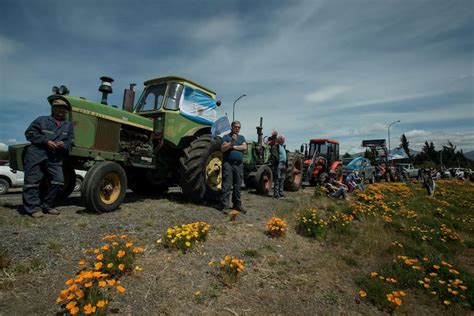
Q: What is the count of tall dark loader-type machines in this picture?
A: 1